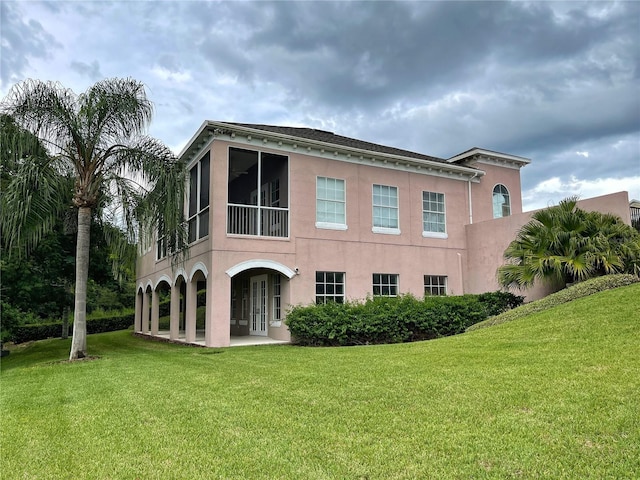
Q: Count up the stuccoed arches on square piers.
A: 6